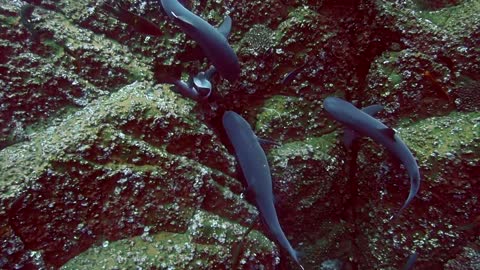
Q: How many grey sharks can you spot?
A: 3